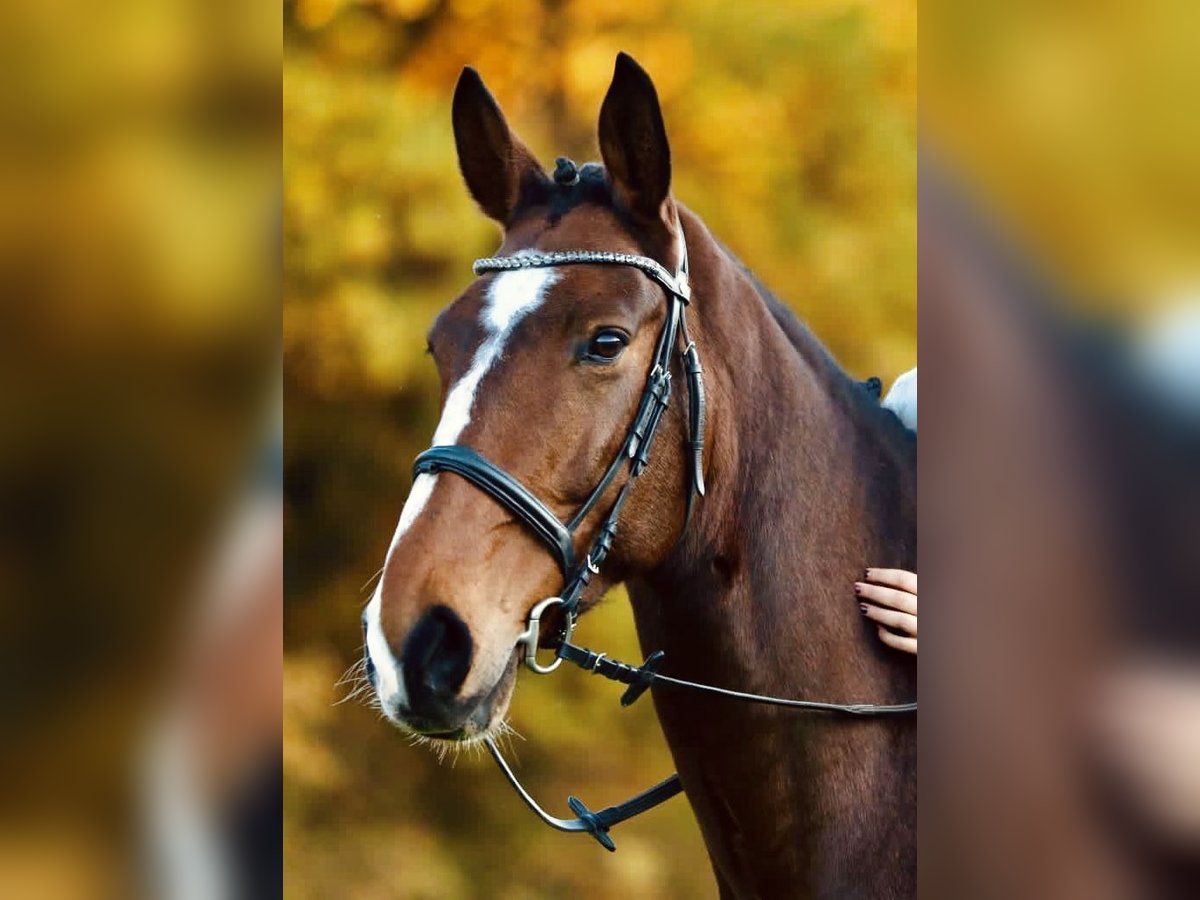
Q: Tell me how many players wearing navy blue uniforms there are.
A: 0